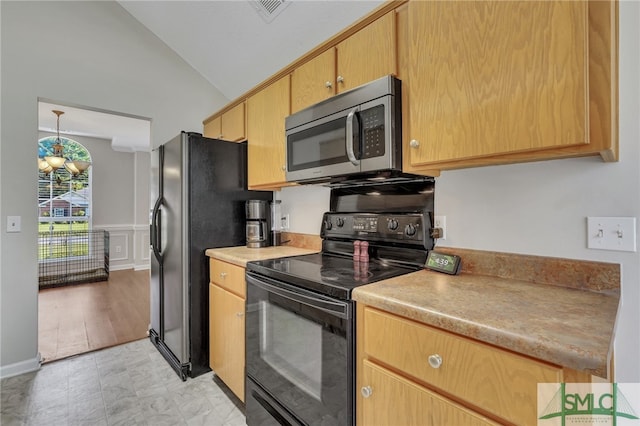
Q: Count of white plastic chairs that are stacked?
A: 0